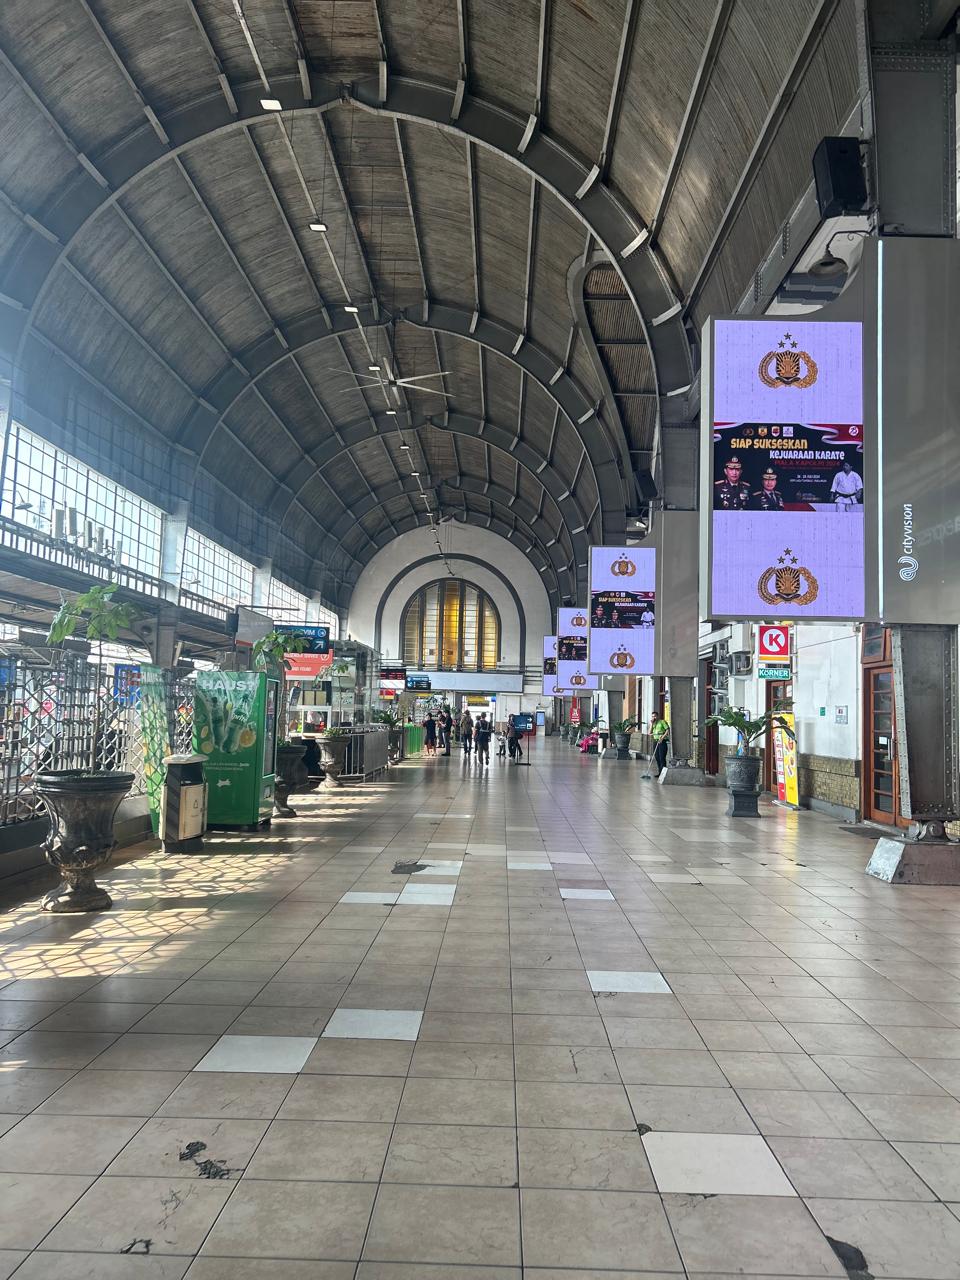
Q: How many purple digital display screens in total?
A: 4